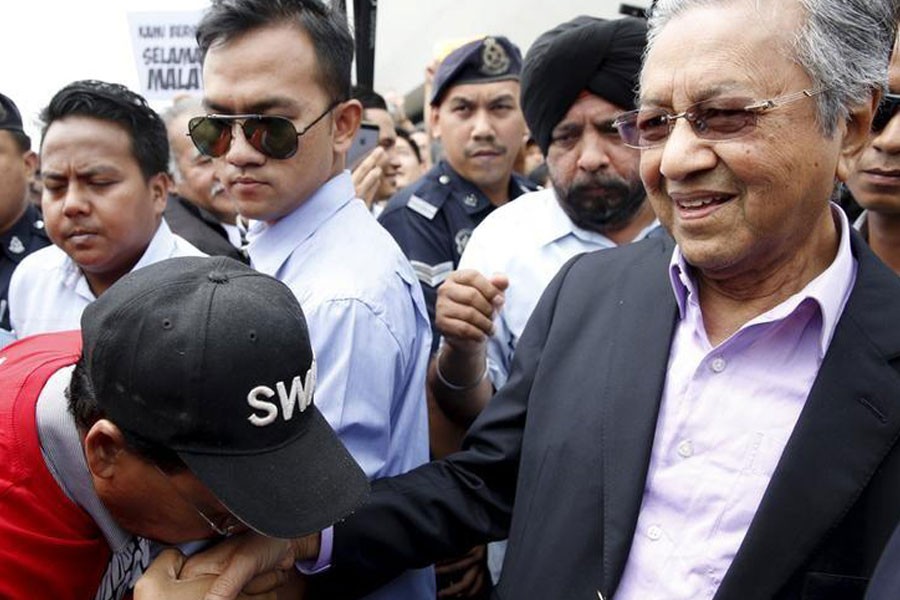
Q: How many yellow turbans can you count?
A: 0